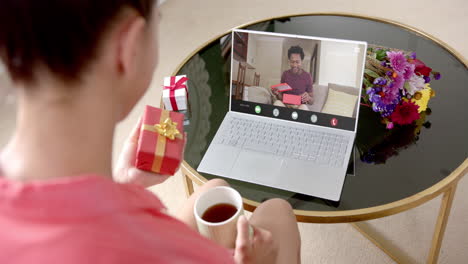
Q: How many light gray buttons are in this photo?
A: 3